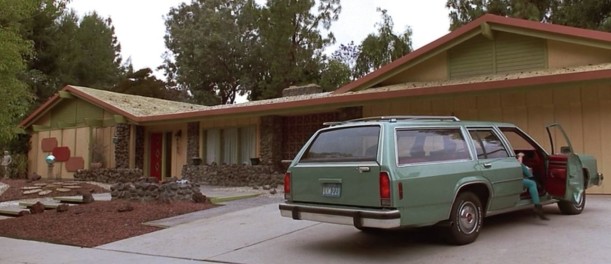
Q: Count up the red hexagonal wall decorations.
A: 3